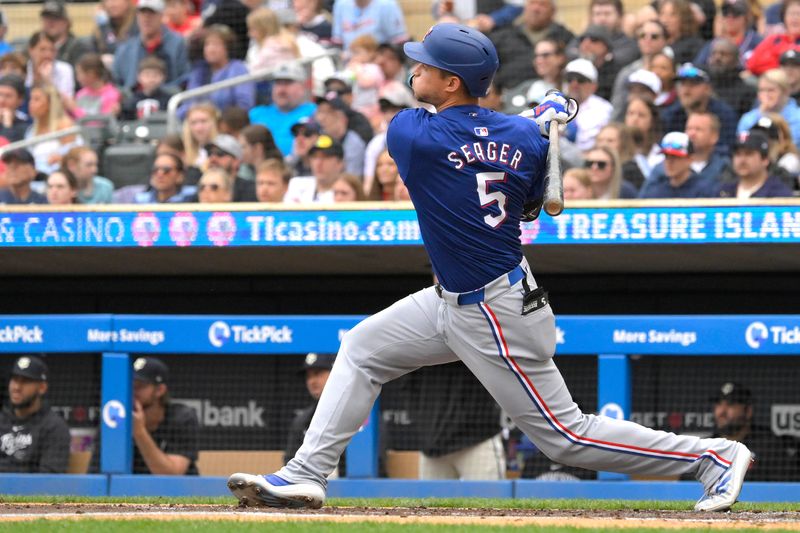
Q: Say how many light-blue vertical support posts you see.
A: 3